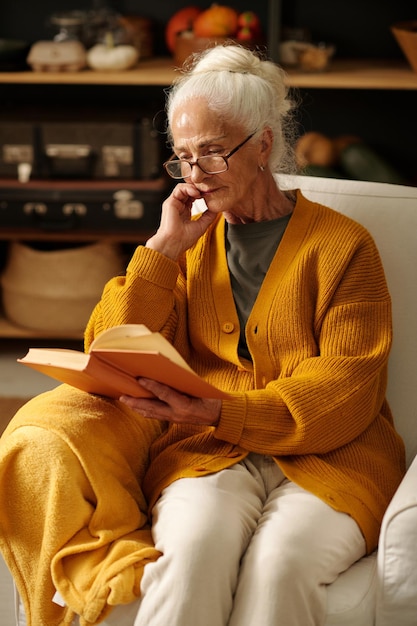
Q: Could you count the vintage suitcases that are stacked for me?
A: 2